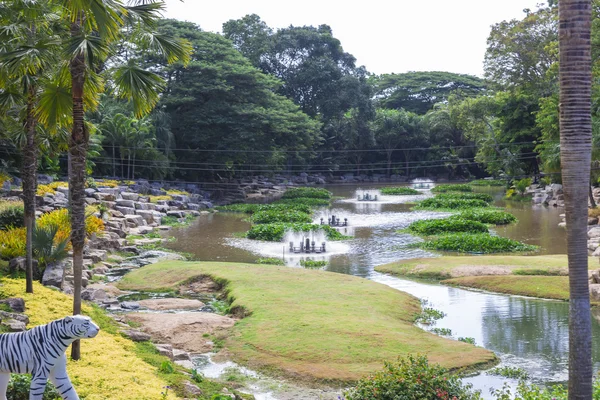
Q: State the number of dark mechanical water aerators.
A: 4